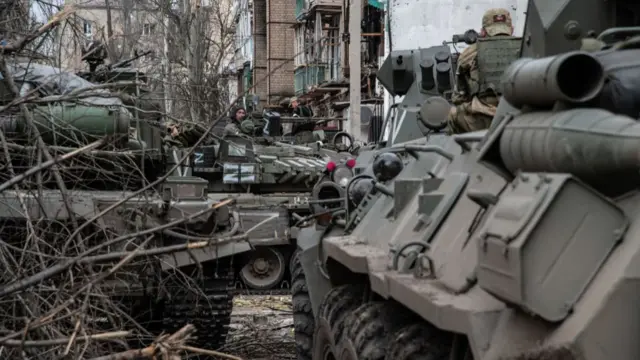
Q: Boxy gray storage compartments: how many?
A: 1